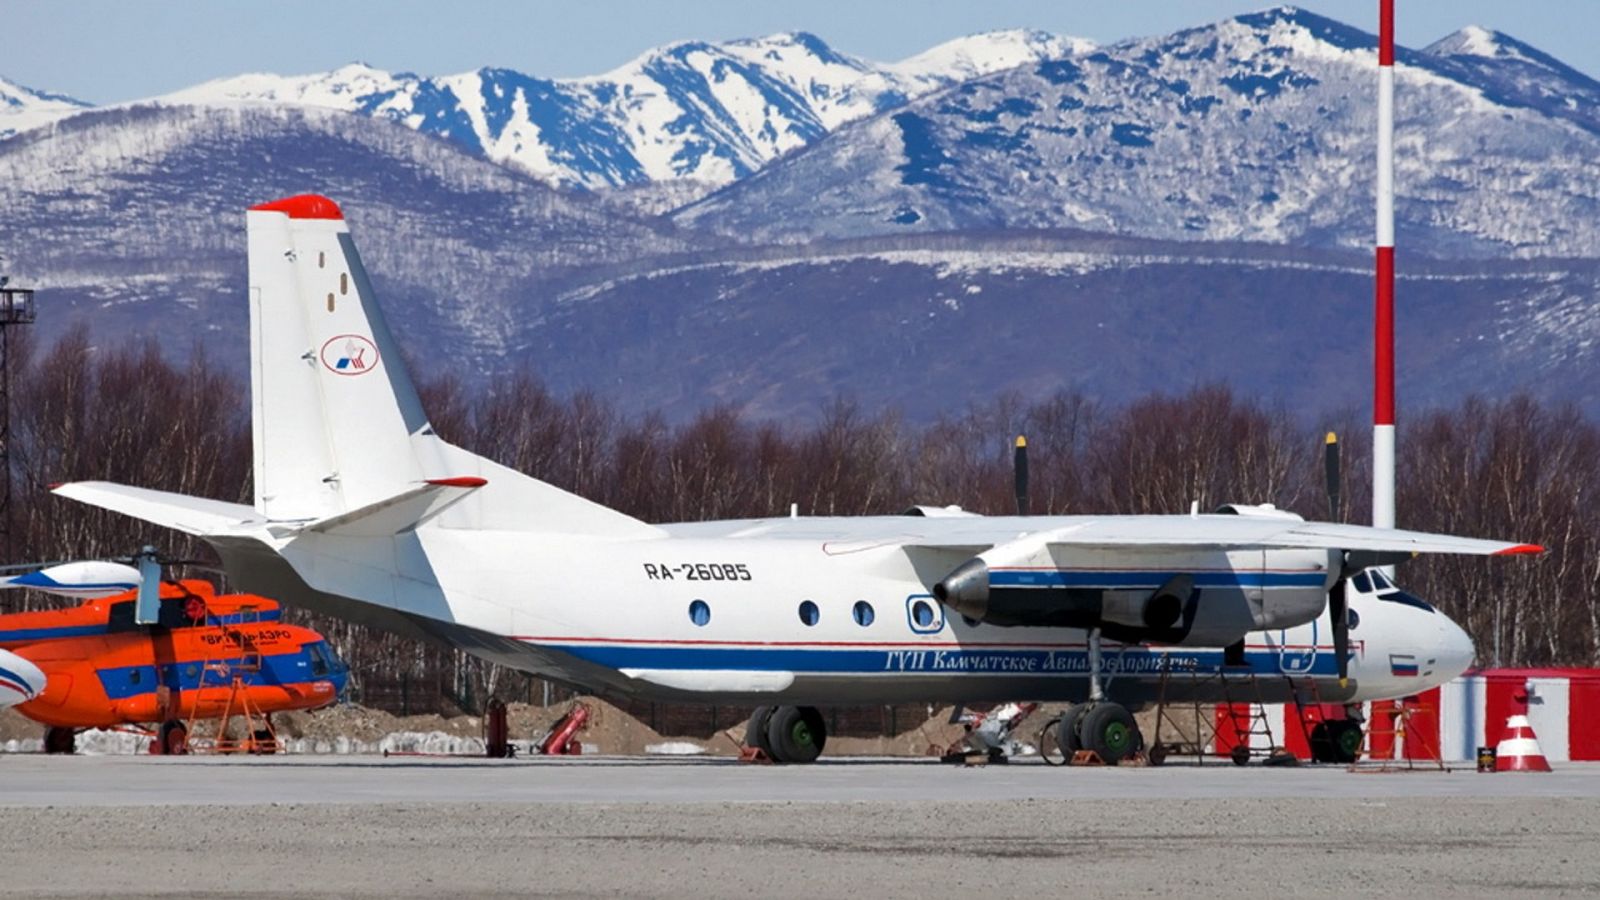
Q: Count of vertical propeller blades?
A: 3